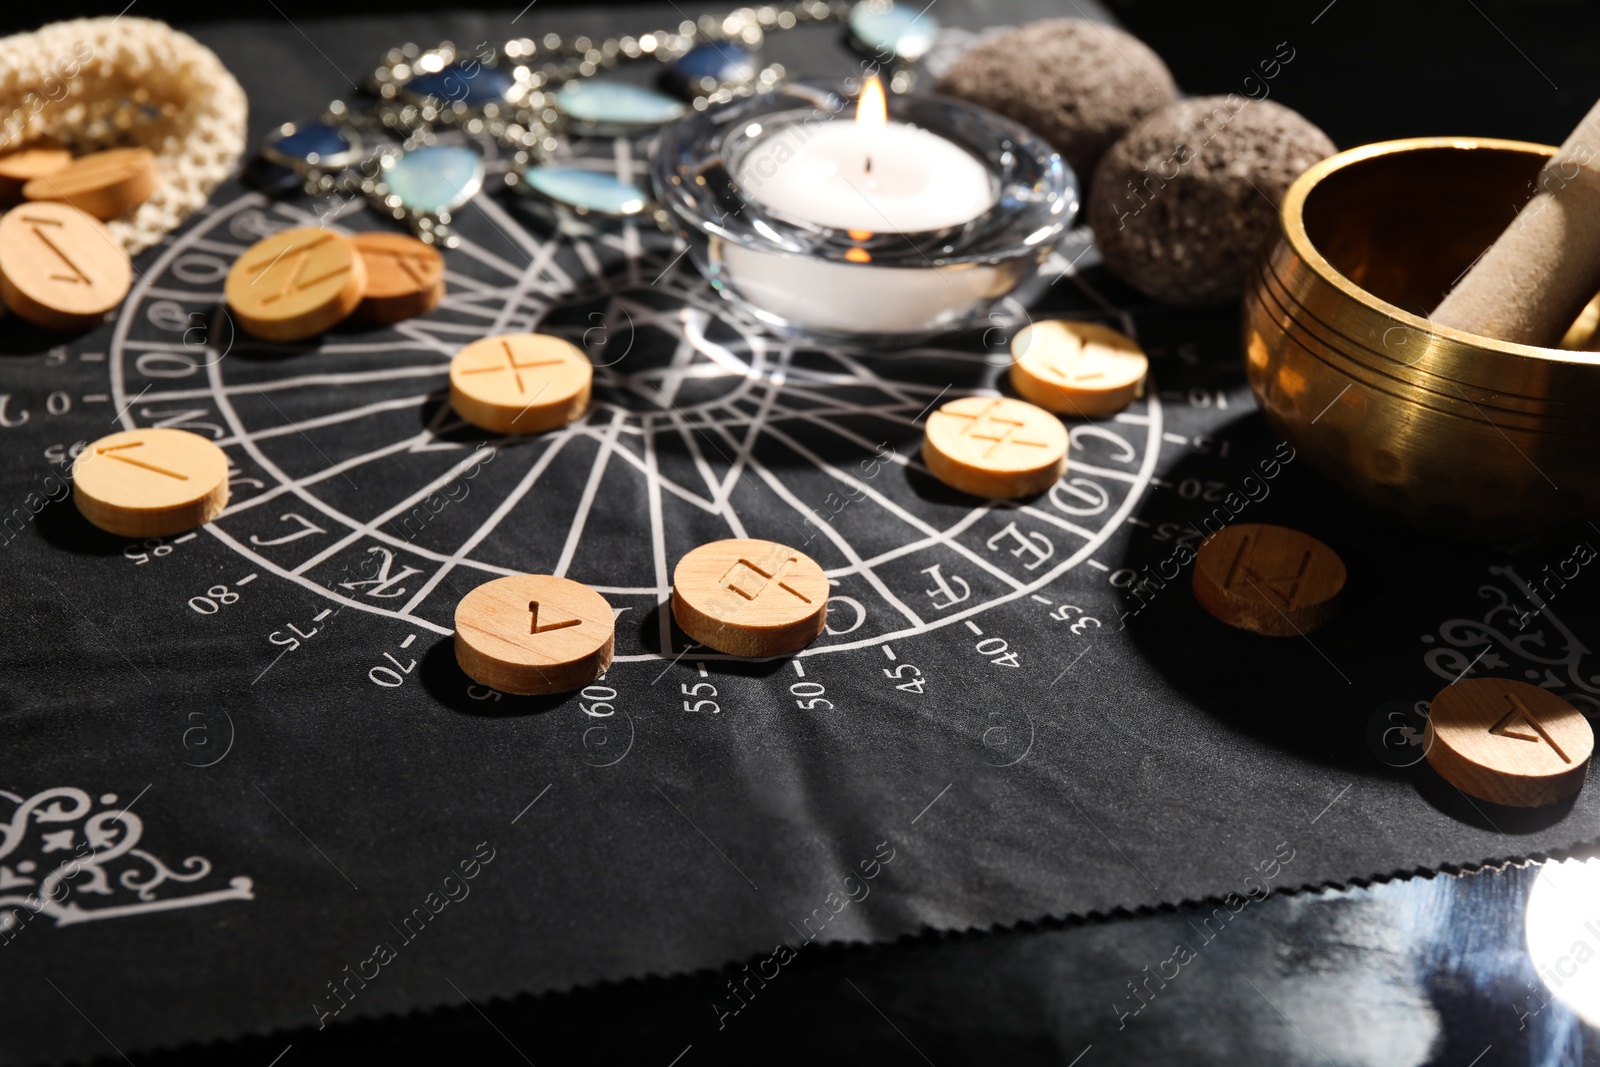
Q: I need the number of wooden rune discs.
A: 13